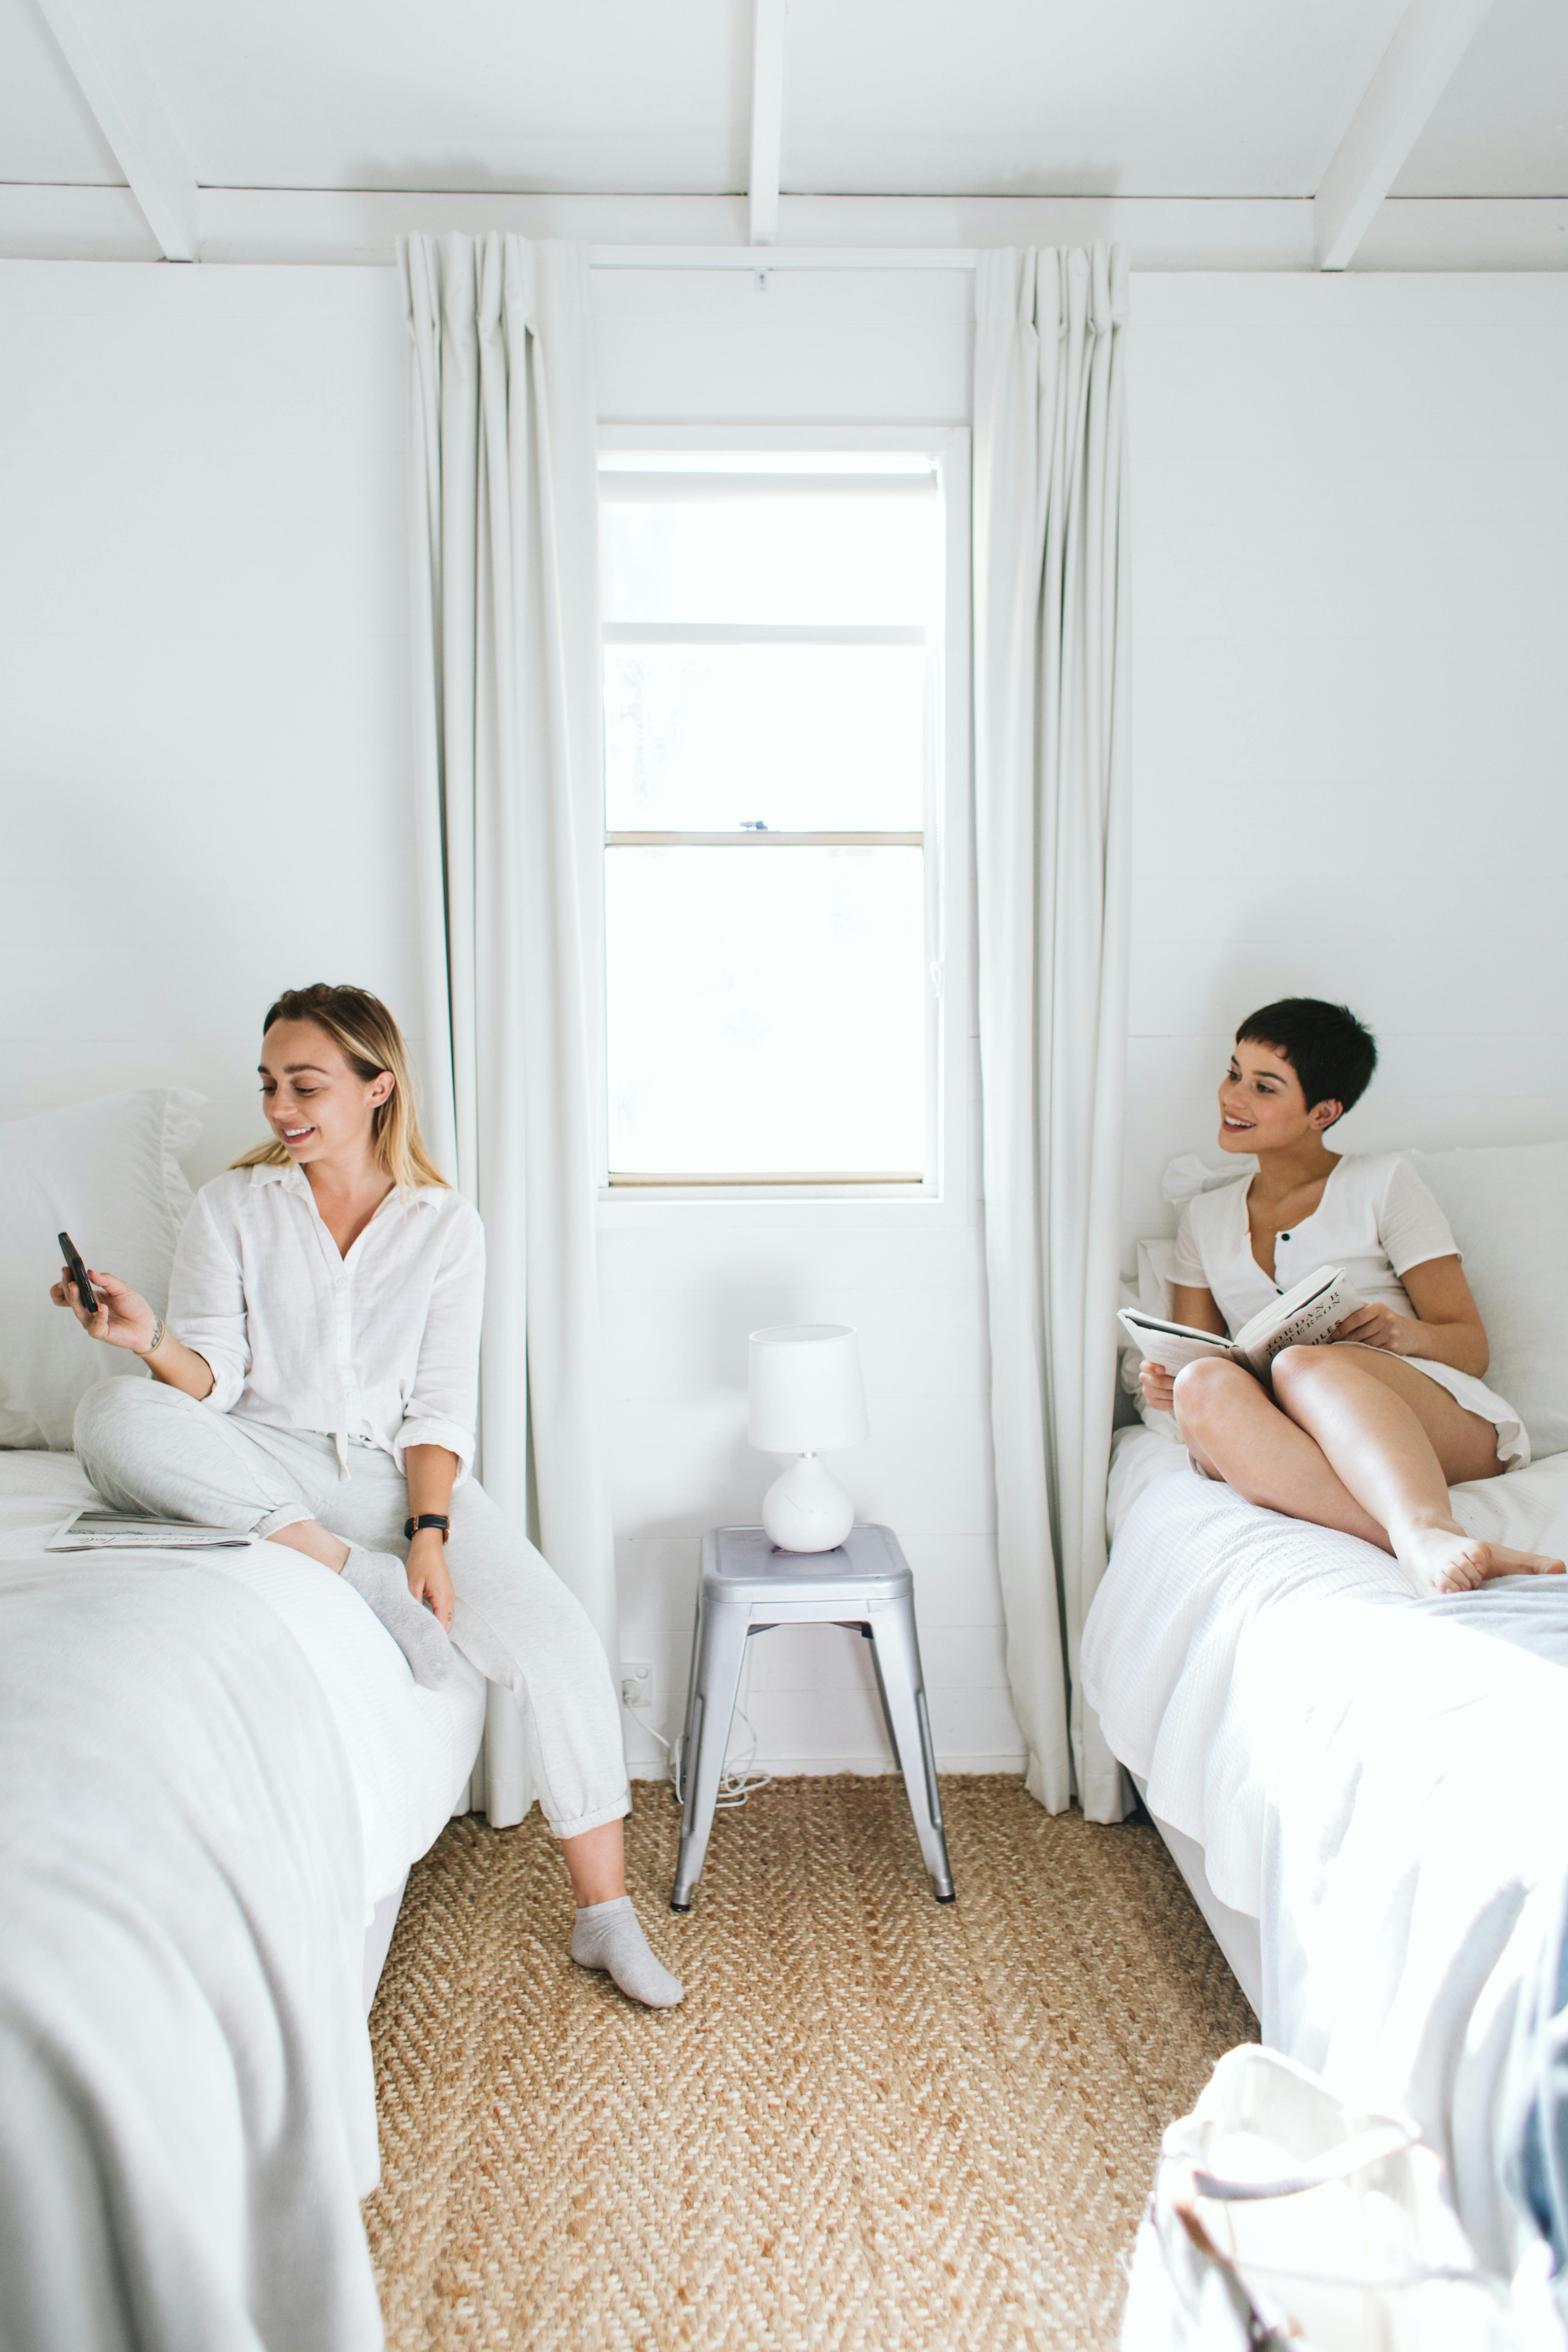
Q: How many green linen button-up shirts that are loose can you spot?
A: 0